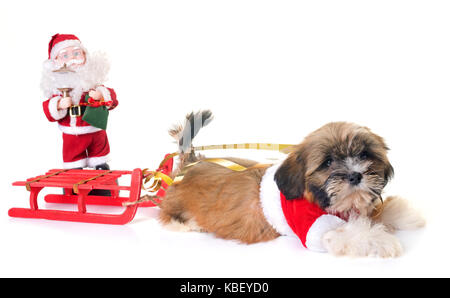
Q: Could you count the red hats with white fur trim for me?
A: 1